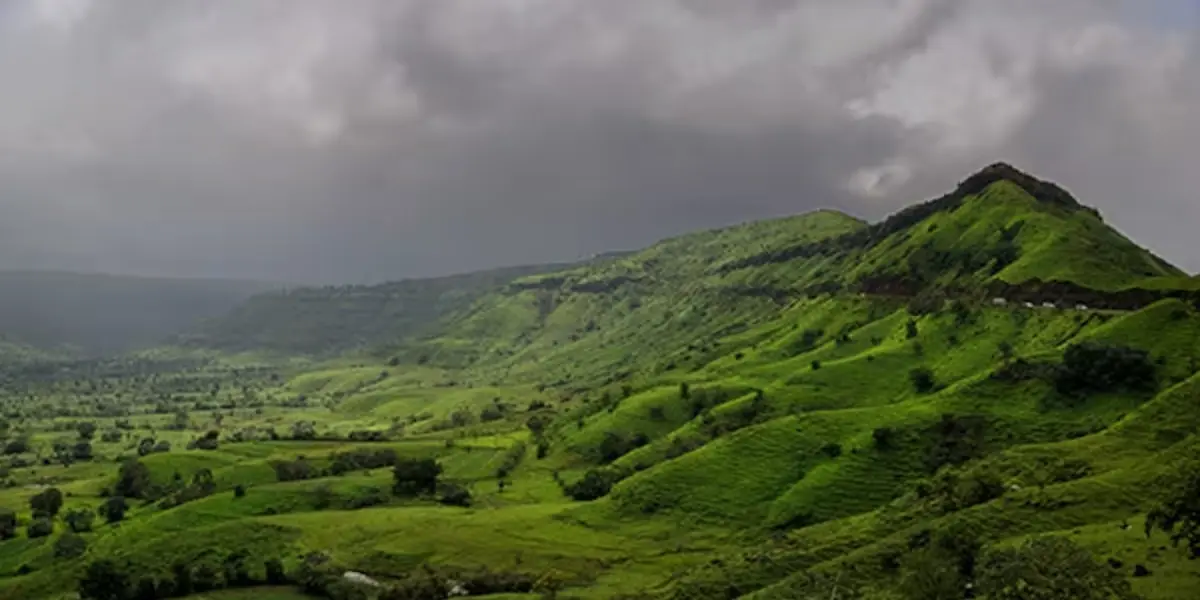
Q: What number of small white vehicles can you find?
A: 4